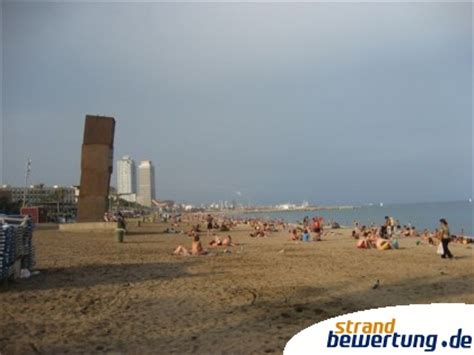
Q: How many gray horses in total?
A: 0